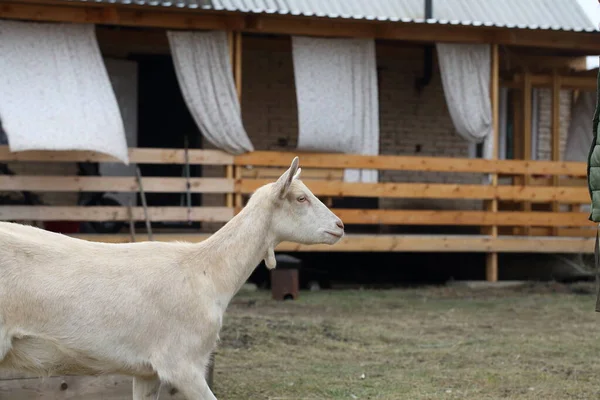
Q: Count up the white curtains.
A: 4